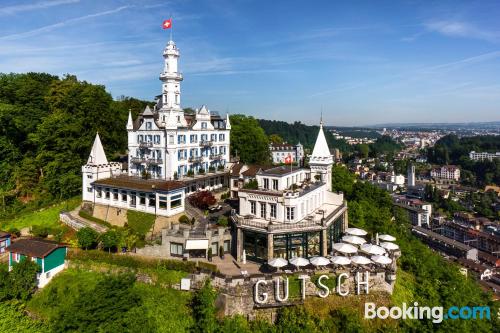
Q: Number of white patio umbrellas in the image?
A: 12